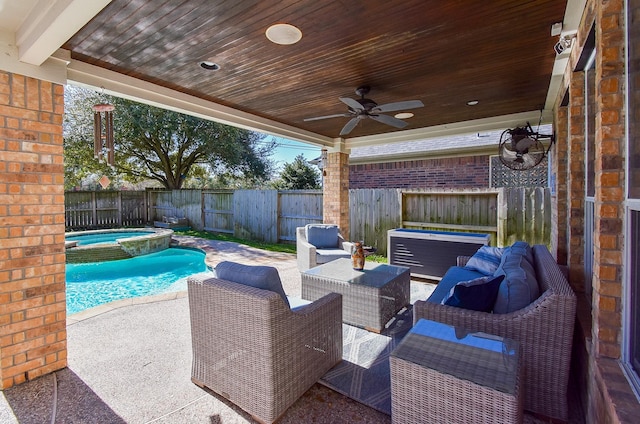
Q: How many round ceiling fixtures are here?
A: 4